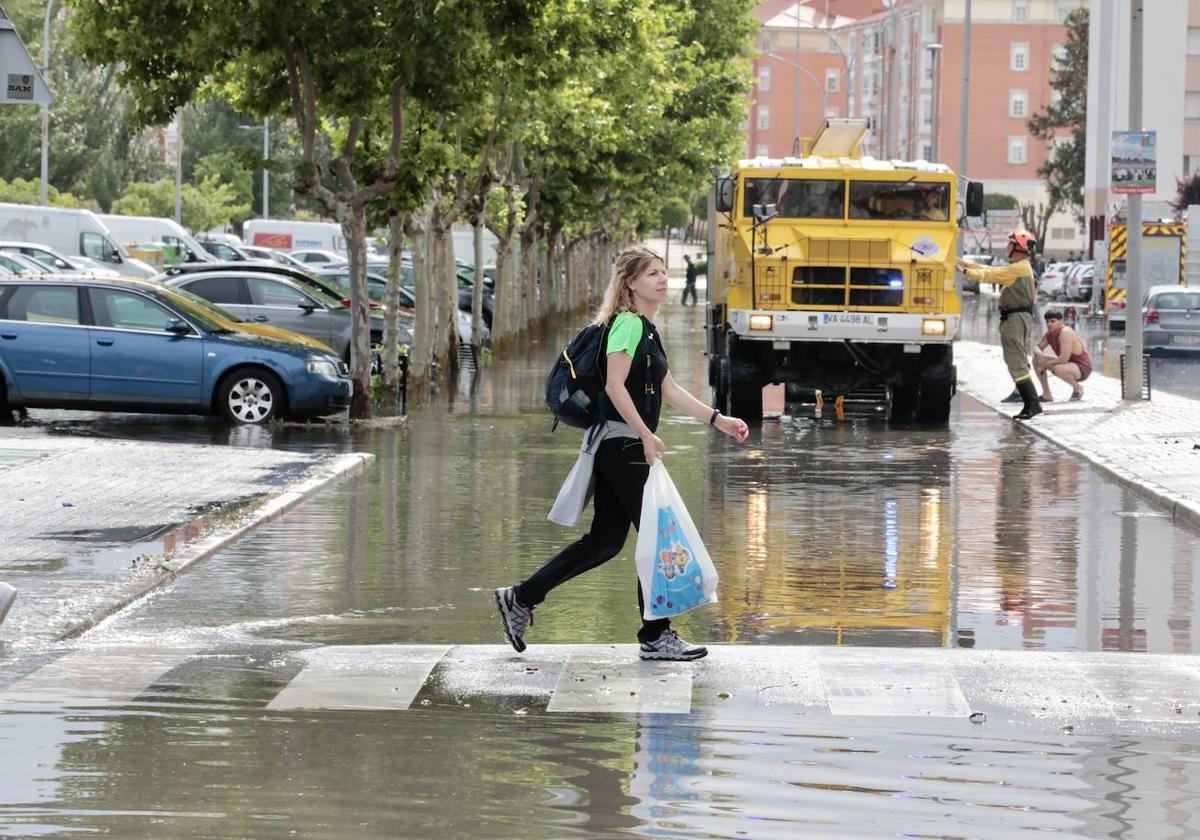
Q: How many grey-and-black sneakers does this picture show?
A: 2